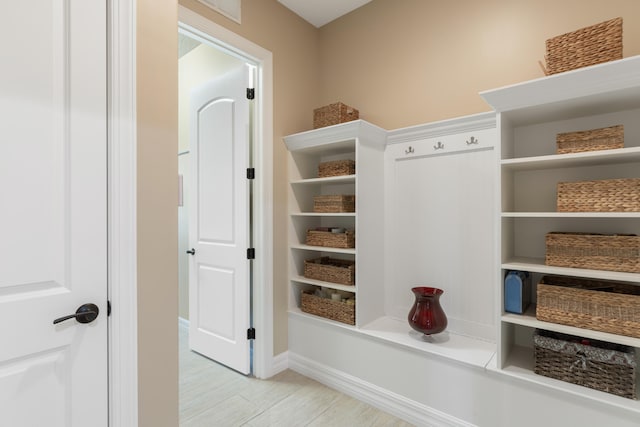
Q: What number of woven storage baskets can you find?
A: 12